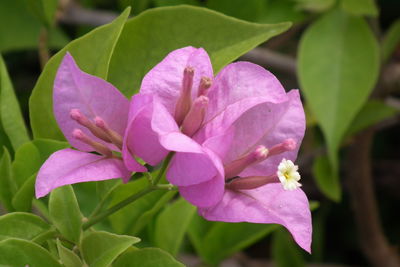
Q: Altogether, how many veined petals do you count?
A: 9